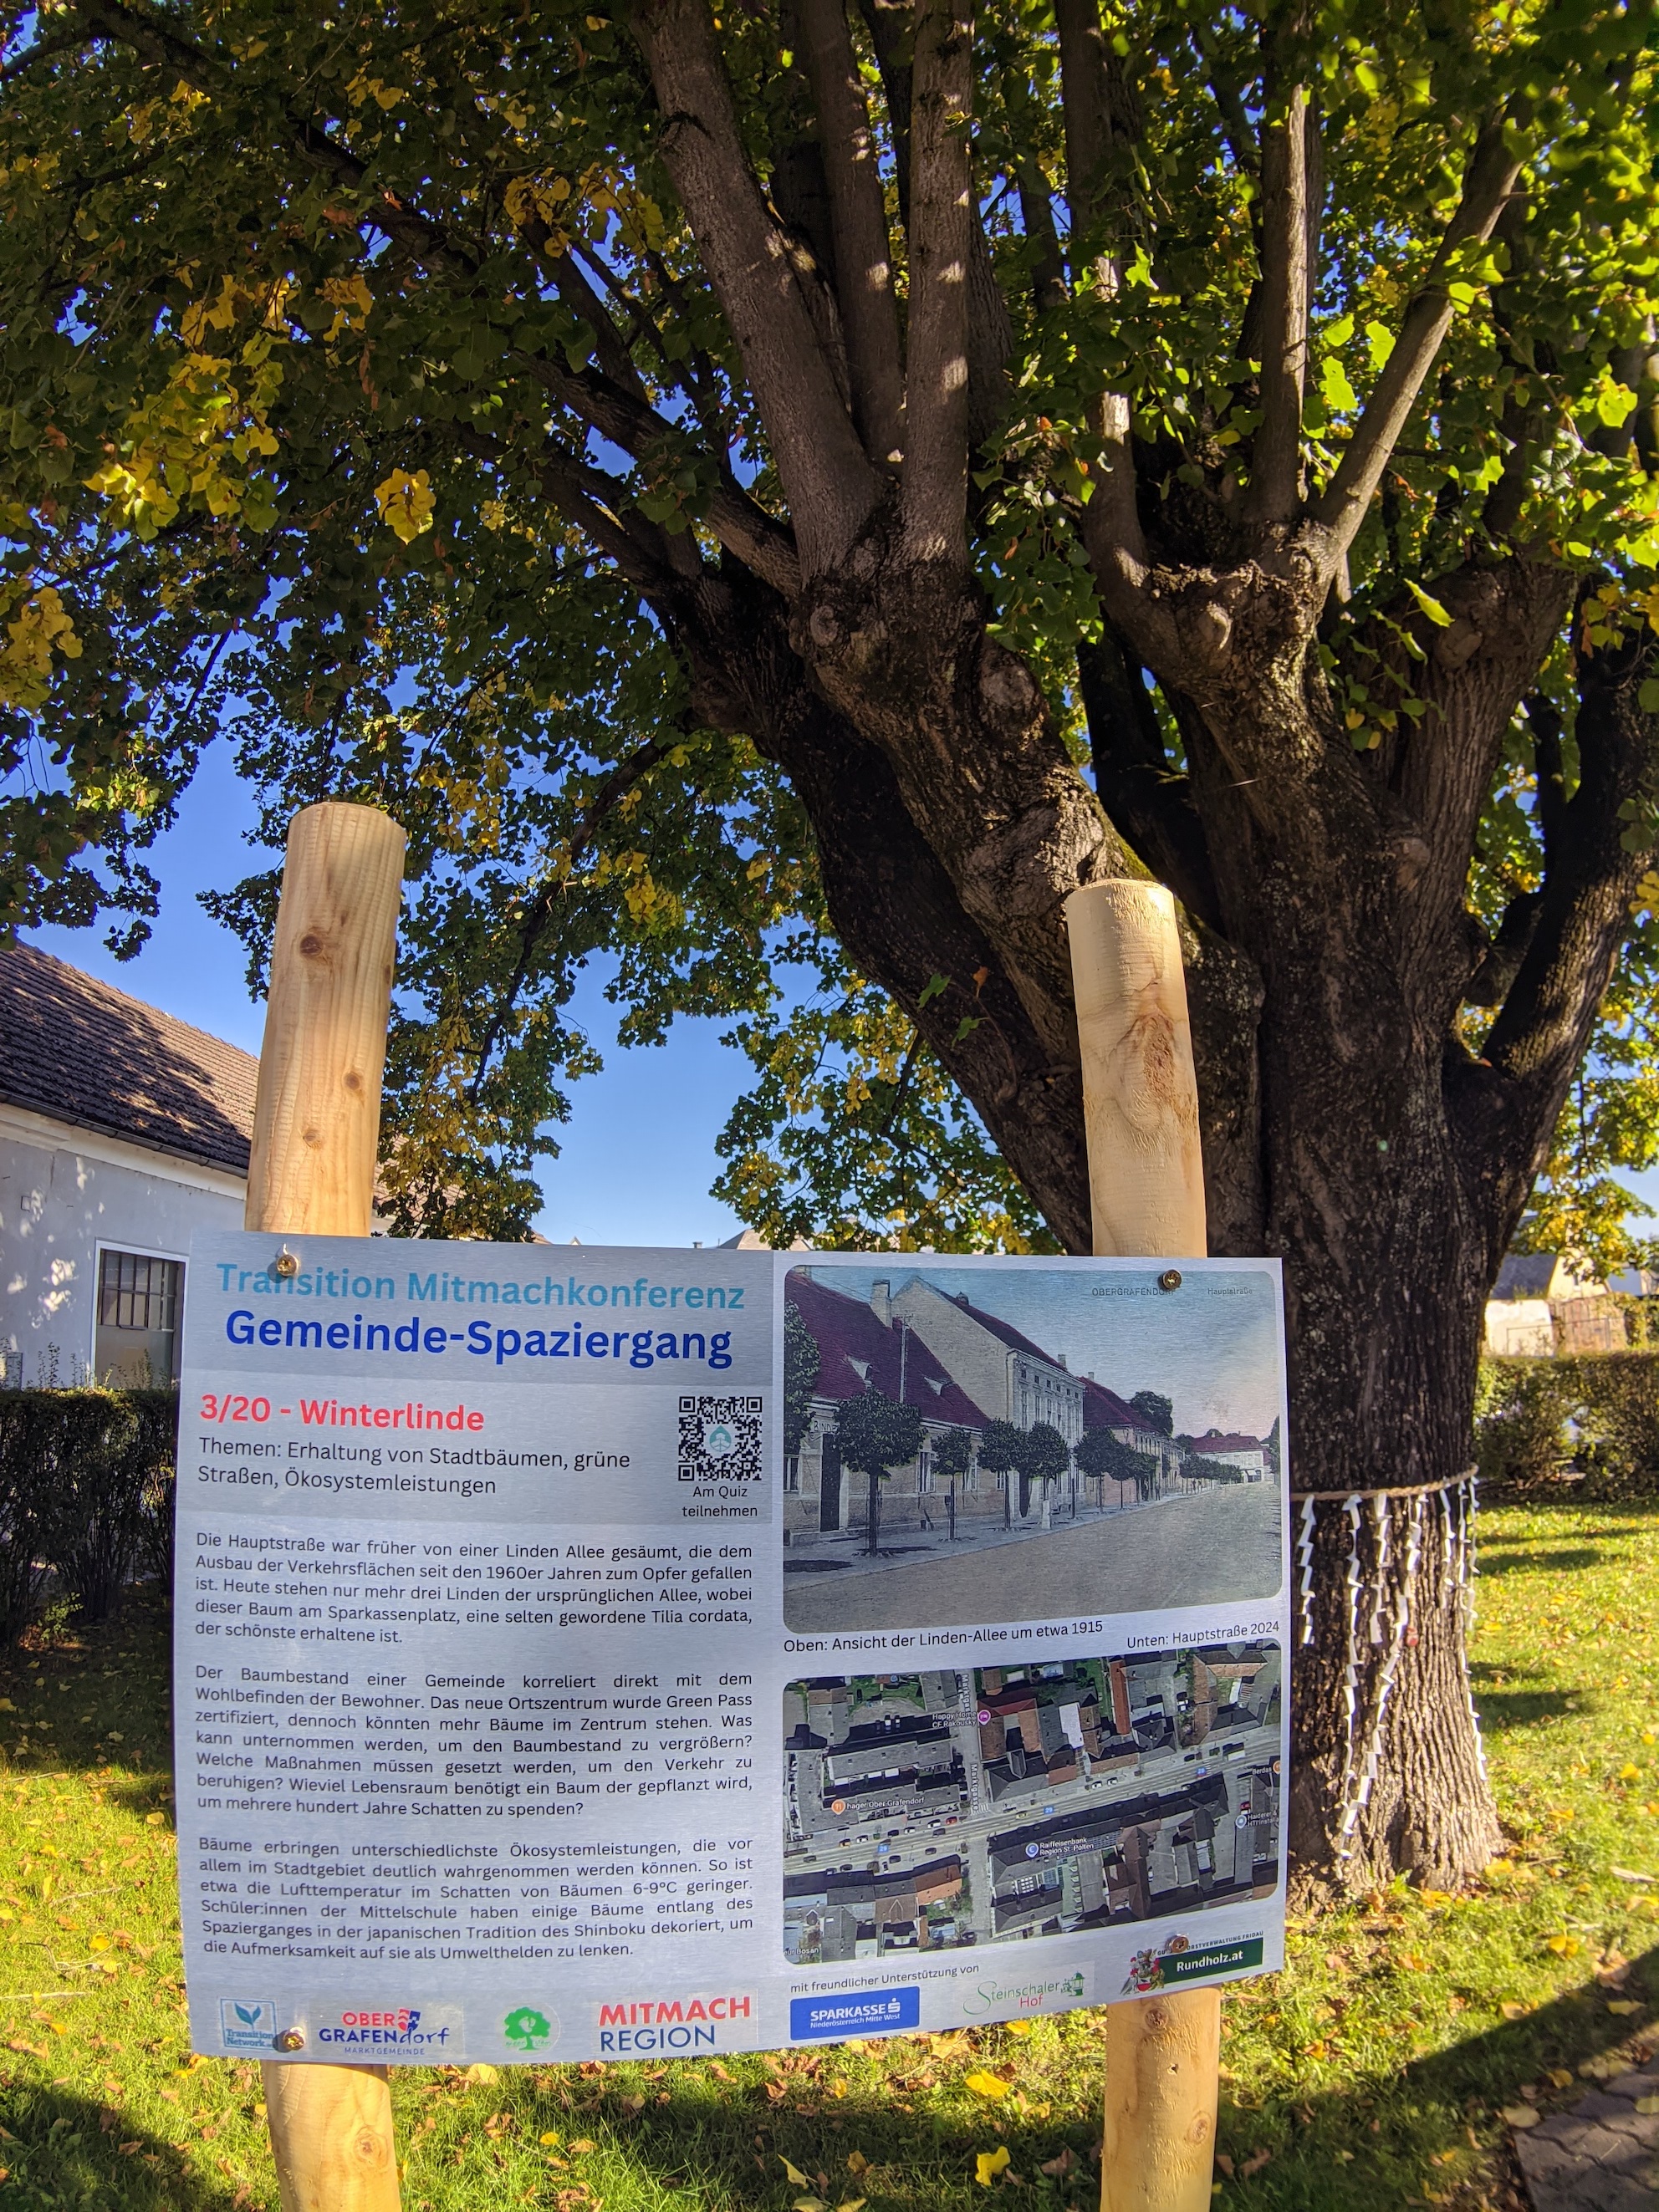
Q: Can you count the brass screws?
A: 4